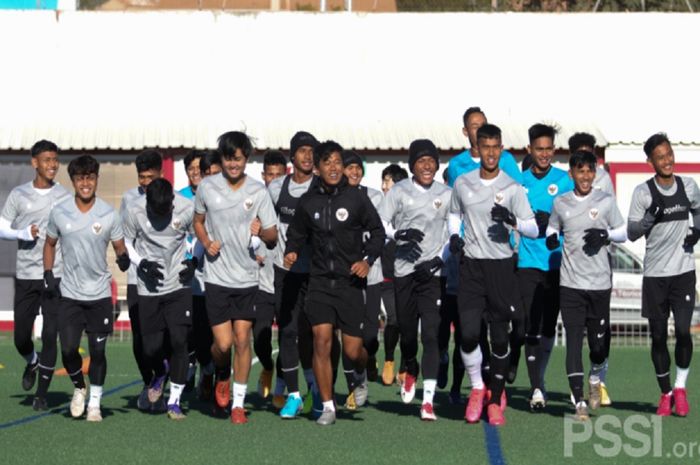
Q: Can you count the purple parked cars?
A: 0